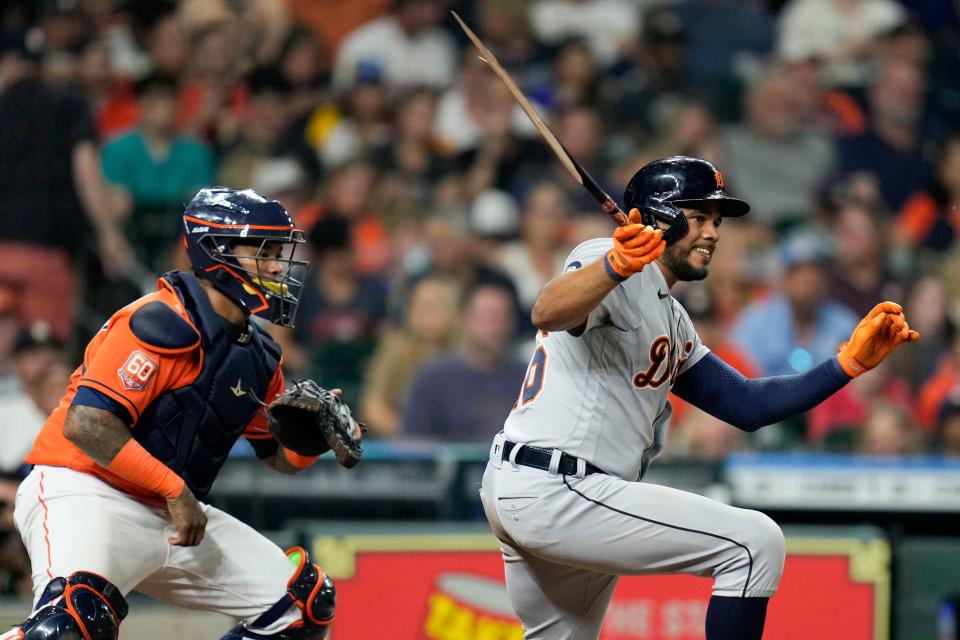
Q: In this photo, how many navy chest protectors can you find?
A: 1